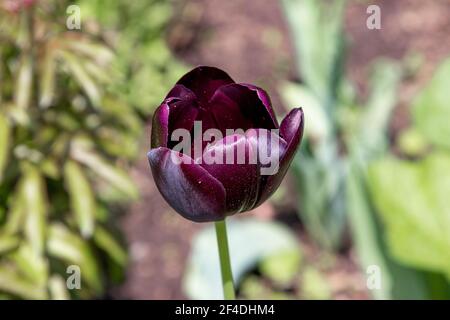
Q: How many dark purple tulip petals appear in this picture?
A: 6